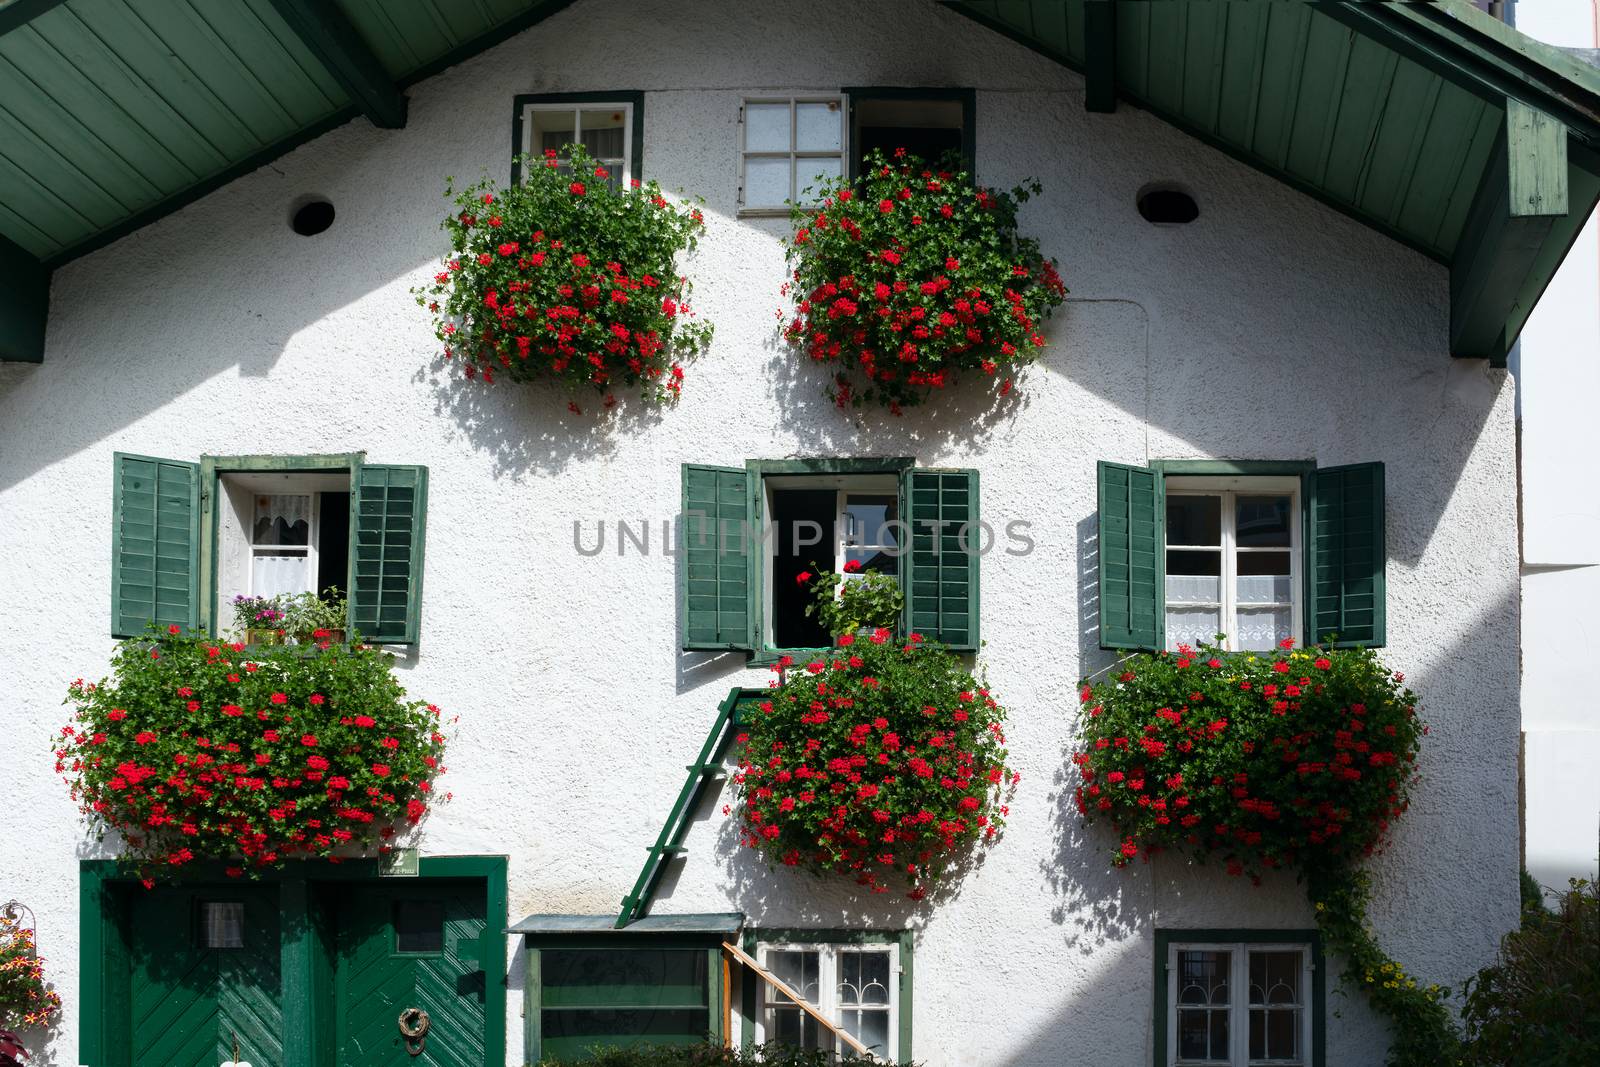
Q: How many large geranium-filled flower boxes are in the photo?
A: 5